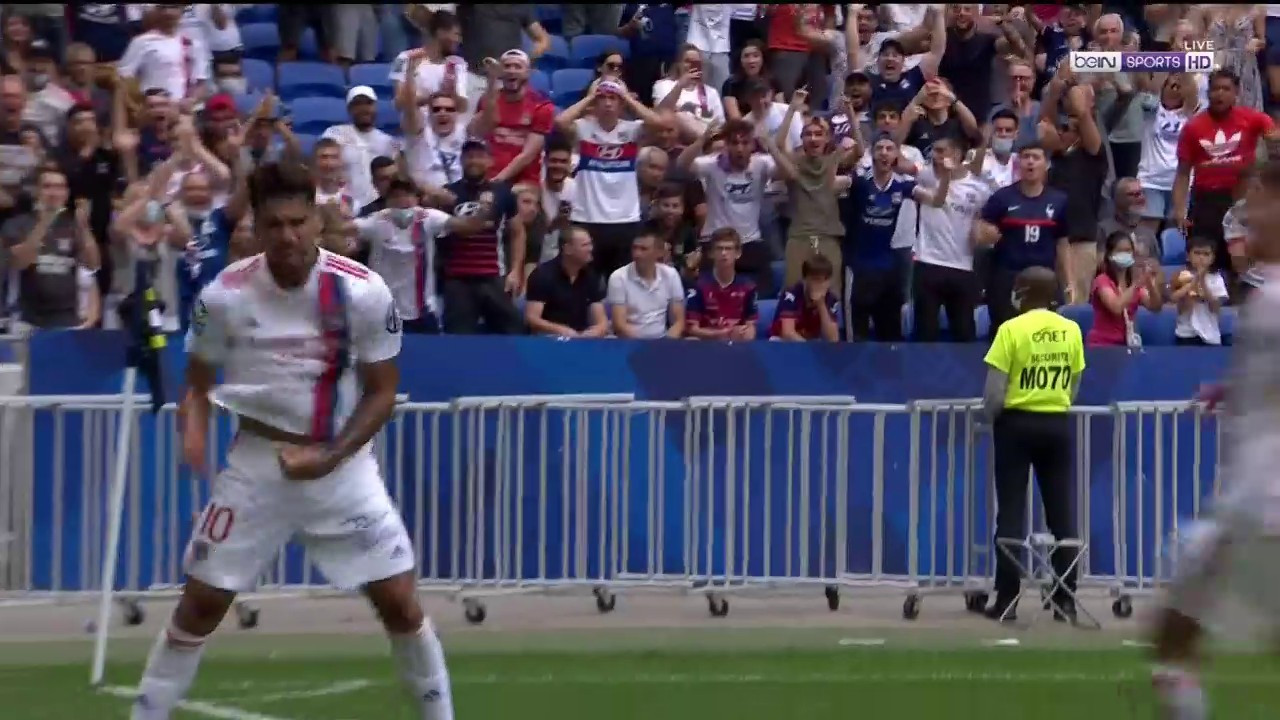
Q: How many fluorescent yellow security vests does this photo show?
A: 1